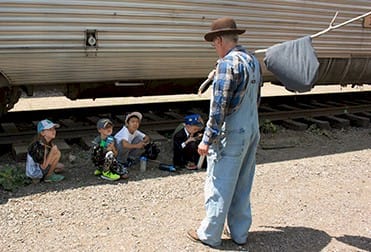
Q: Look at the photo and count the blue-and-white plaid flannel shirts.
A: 1